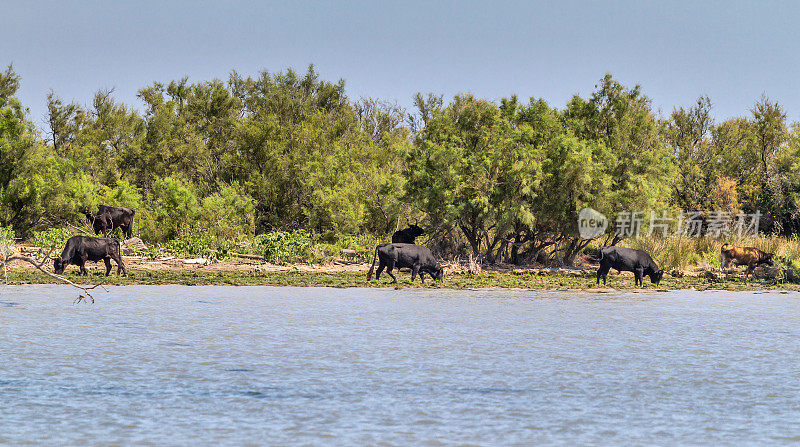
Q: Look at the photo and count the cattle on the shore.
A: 6